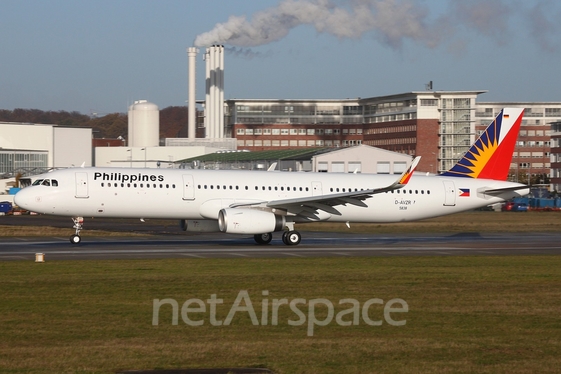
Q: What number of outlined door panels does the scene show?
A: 4